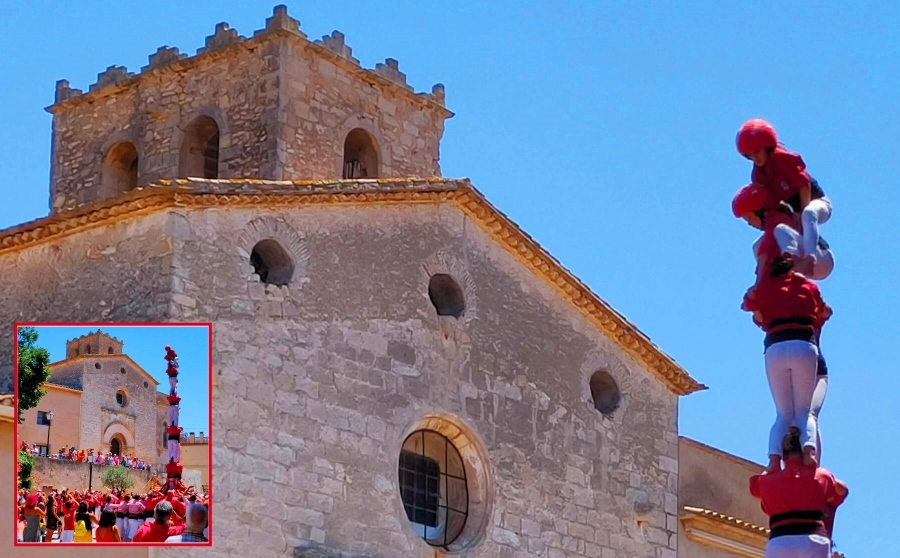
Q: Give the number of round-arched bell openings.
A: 3